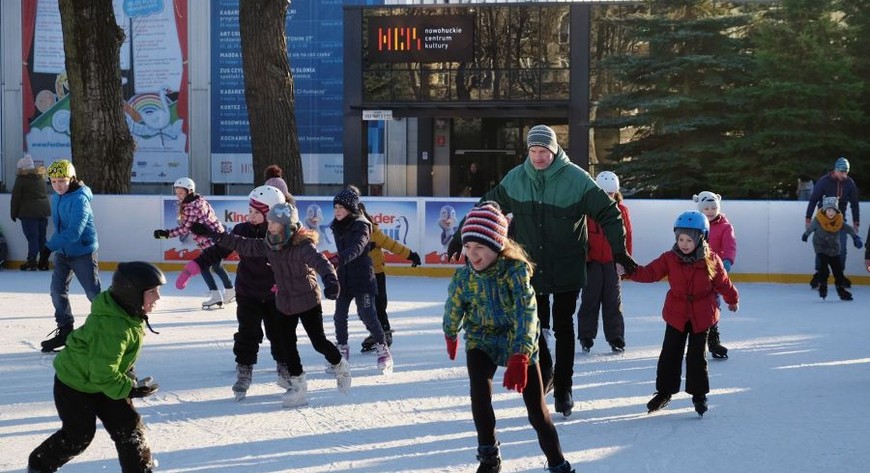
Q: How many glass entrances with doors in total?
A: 1